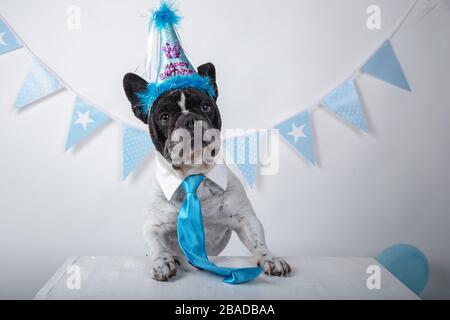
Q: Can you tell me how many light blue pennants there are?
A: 8